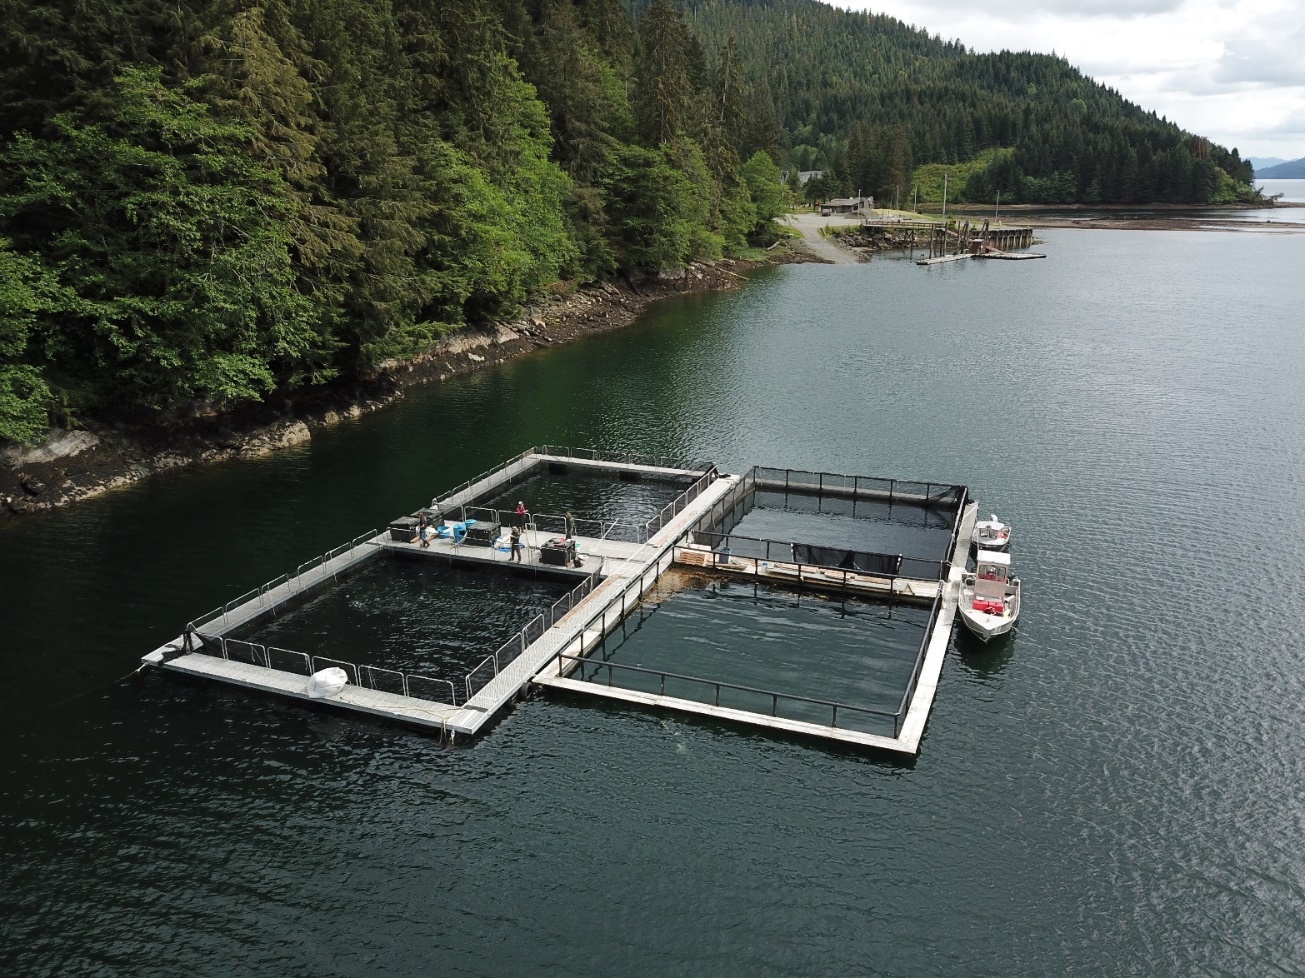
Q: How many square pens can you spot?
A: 4